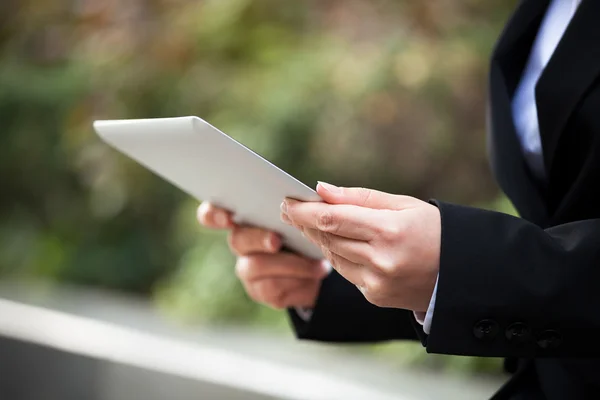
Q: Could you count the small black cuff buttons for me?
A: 3